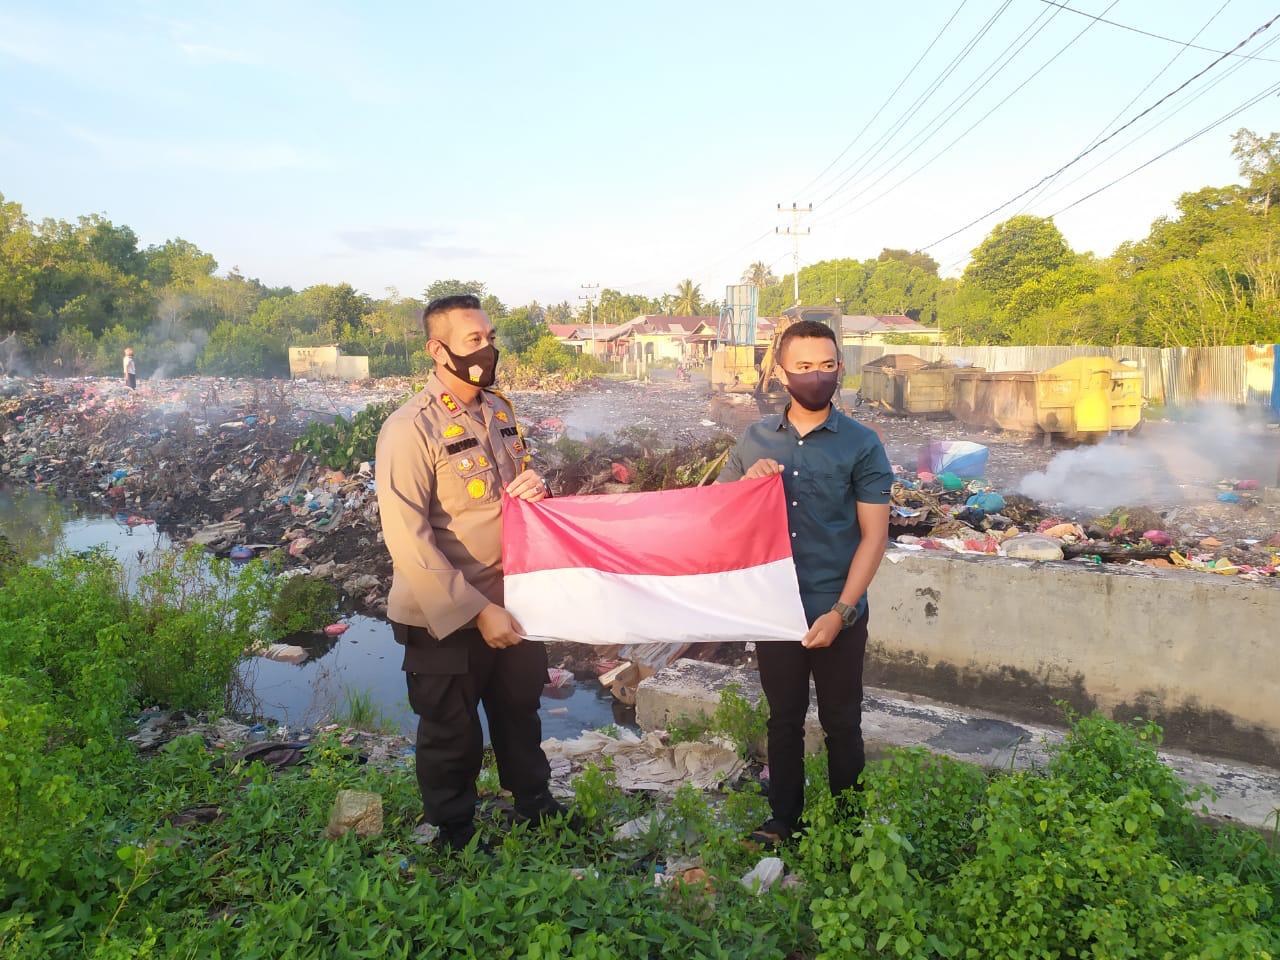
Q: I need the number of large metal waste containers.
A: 2